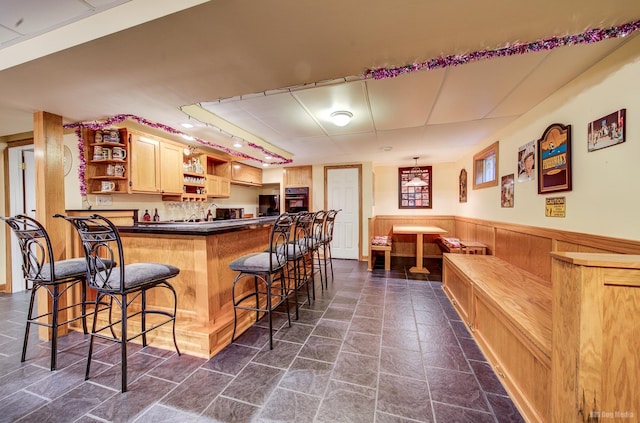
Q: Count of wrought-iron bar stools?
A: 6